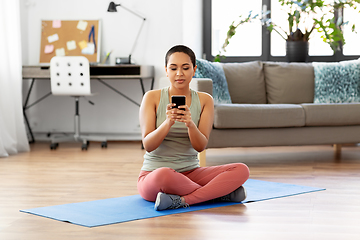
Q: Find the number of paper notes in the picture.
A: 8